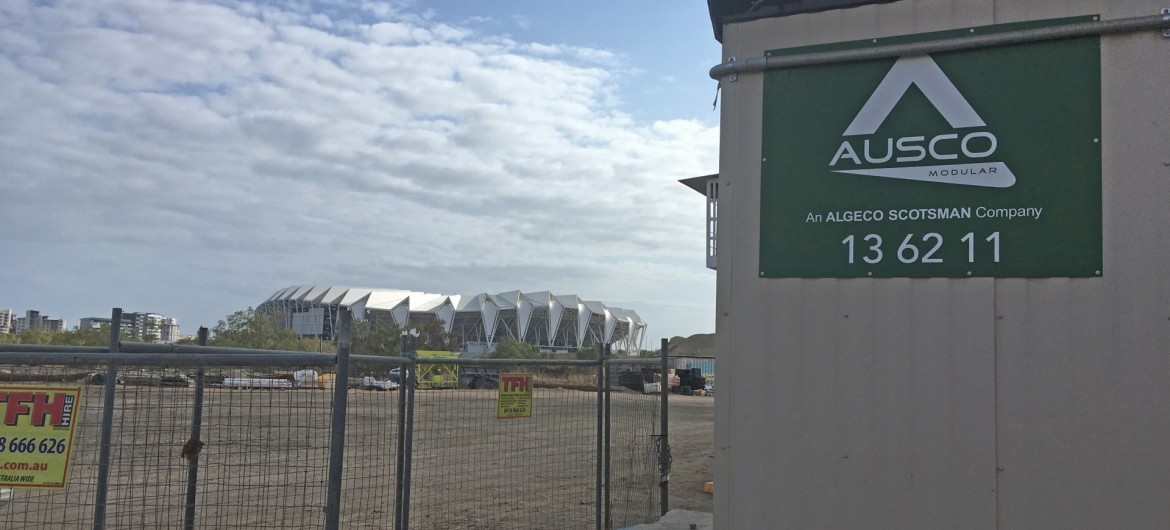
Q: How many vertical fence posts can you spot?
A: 8